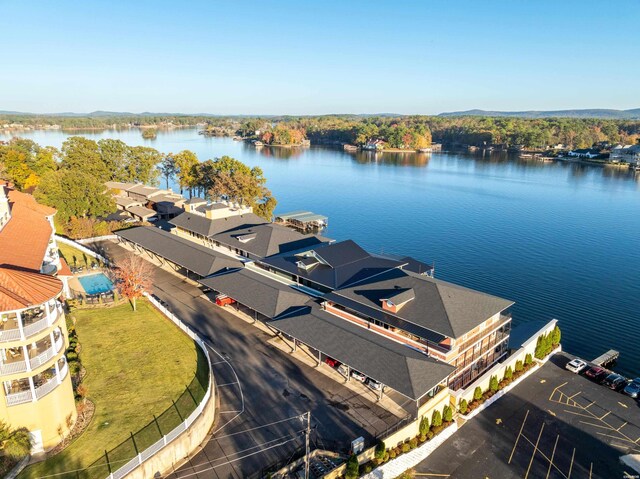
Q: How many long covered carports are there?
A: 3